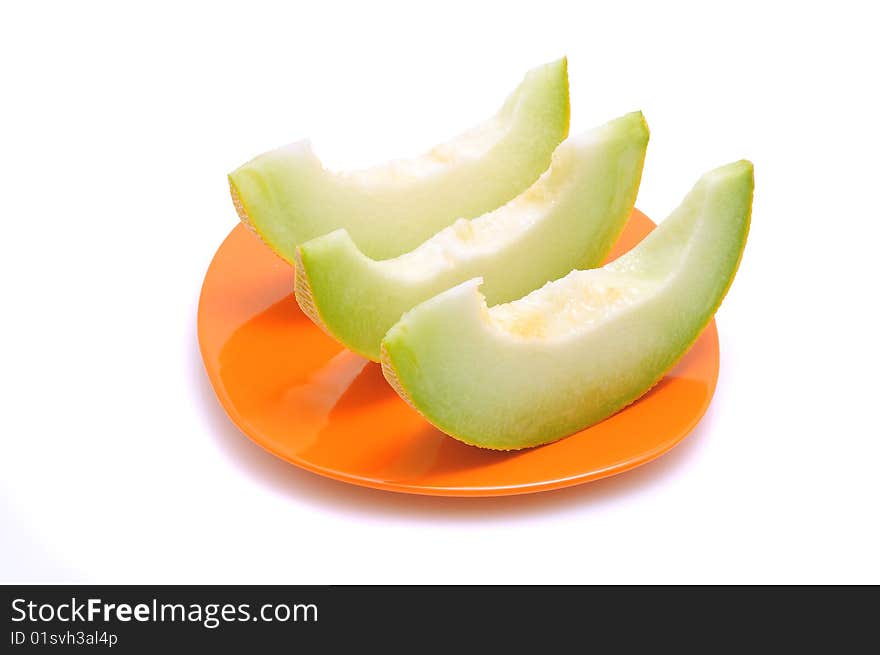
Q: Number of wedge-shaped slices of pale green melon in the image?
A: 3